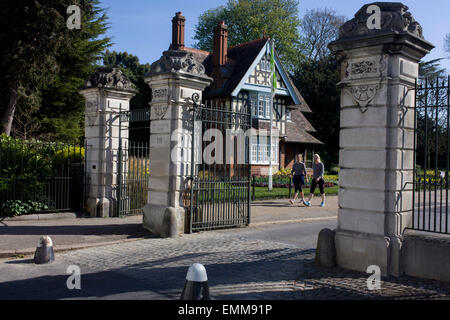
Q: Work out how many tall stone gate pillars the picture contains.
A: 3